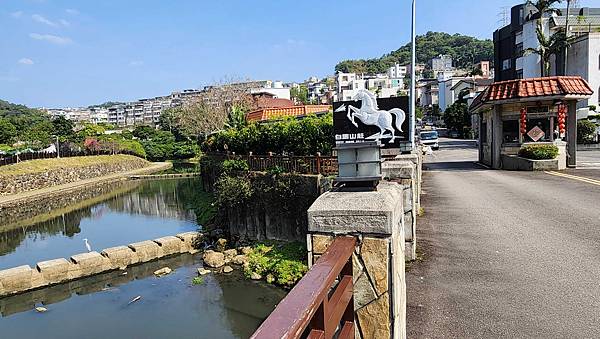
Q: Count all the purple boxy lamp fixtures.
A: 0